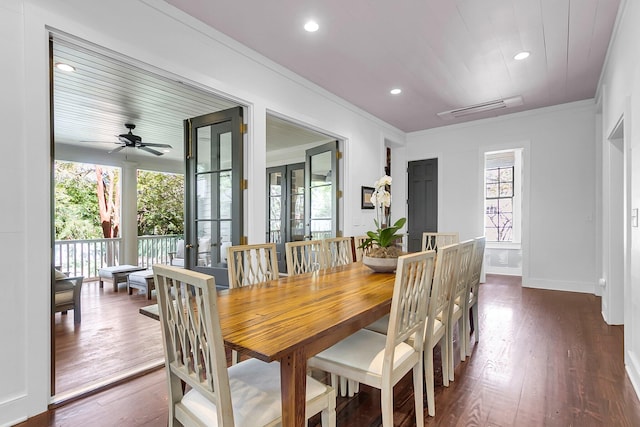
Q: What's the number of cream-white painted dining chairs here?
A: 10